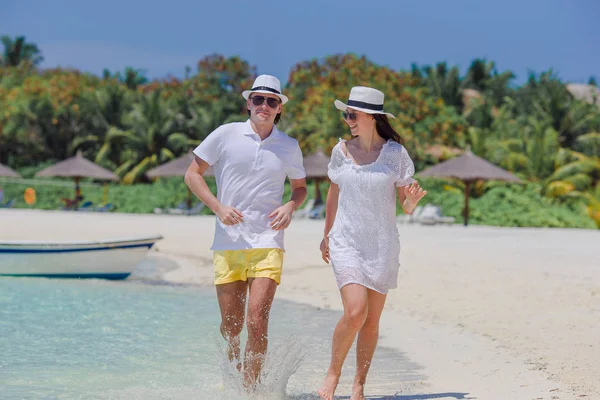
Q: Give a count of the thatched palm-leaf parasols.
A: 5